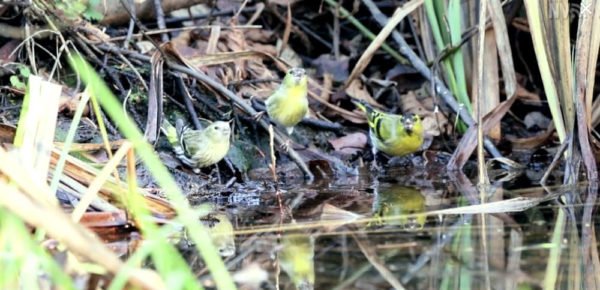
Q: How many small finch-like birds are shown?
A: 3